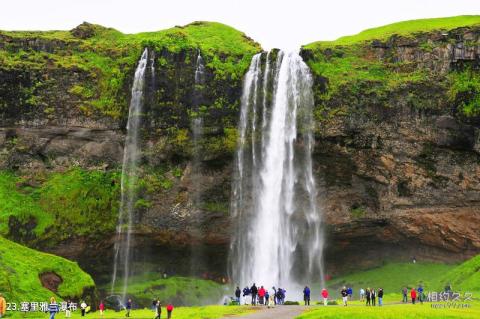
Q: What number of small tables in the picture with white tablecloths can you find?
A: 0